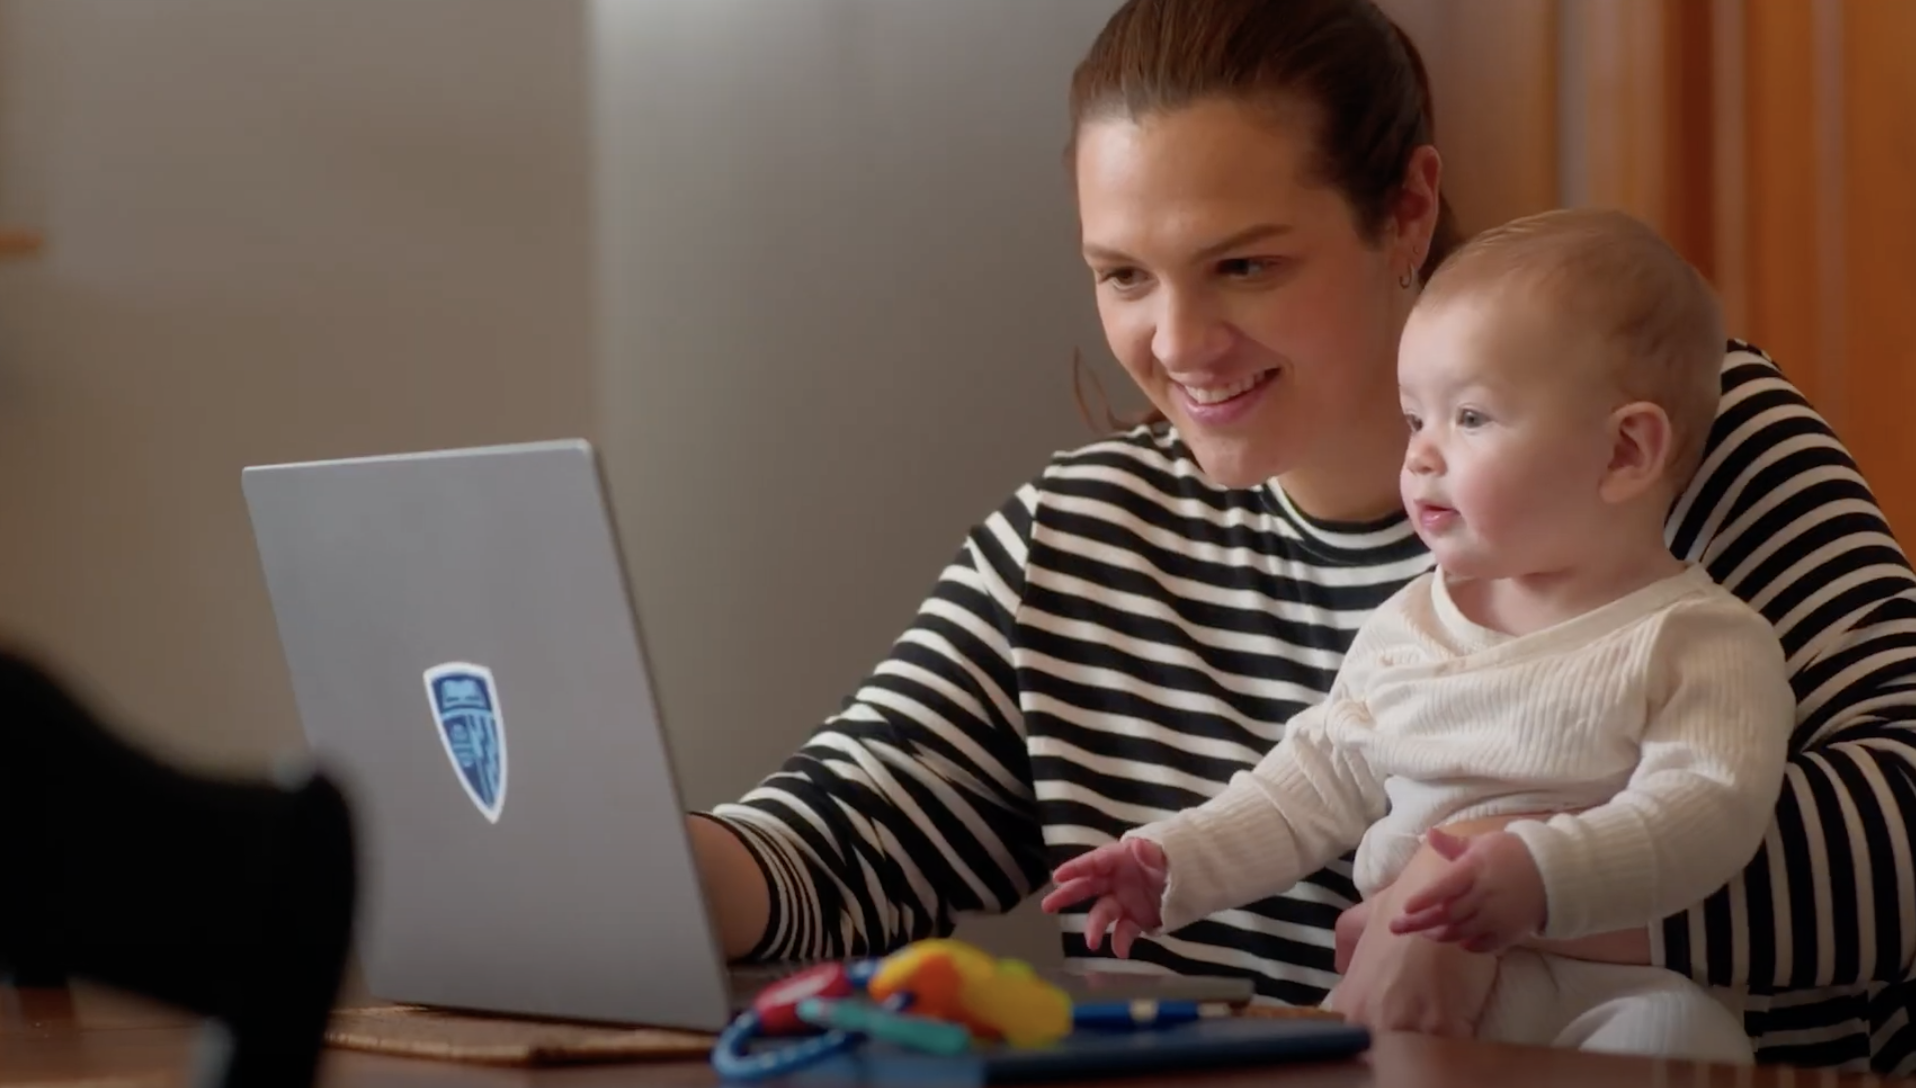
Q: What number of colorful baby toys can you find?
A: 1